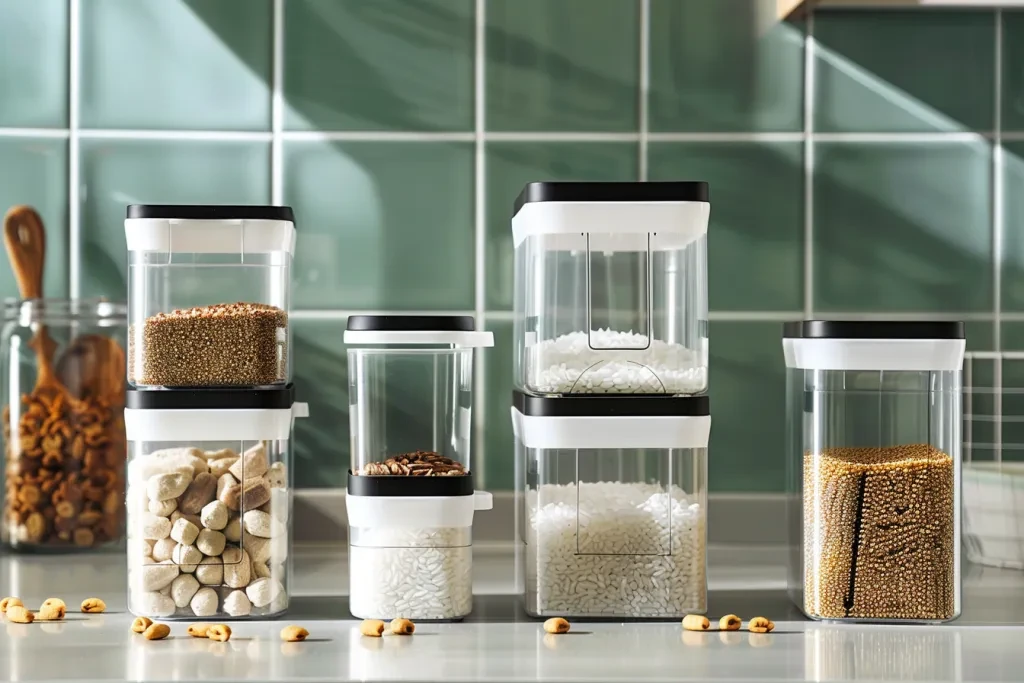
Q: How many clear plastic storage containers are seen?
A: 7